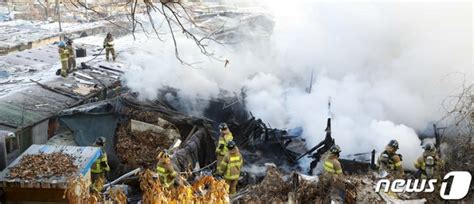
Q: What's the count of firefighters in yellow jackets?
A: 10